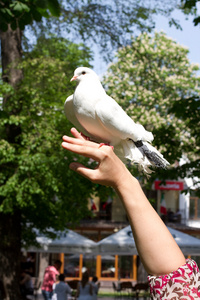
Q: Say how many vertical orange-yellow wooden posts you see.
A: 5